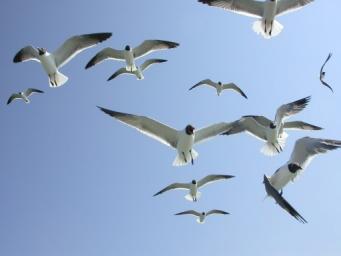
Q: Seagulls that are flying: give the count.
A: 13